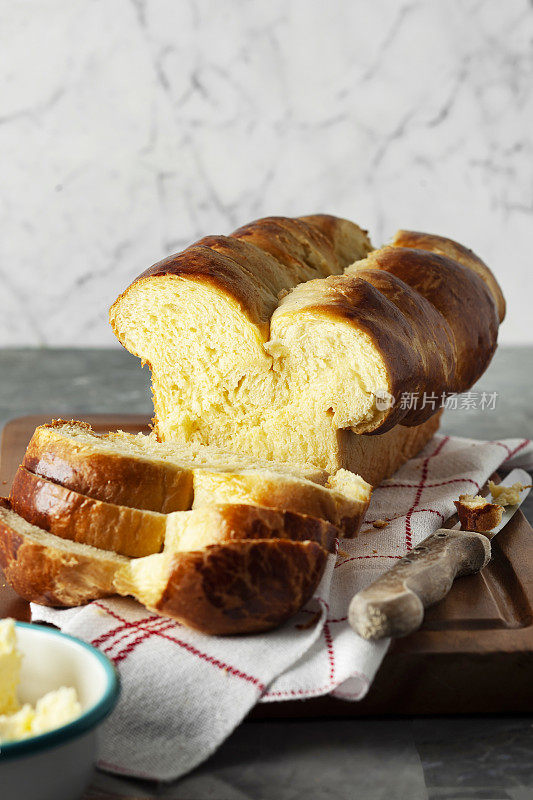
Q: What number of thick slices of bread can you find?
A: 3